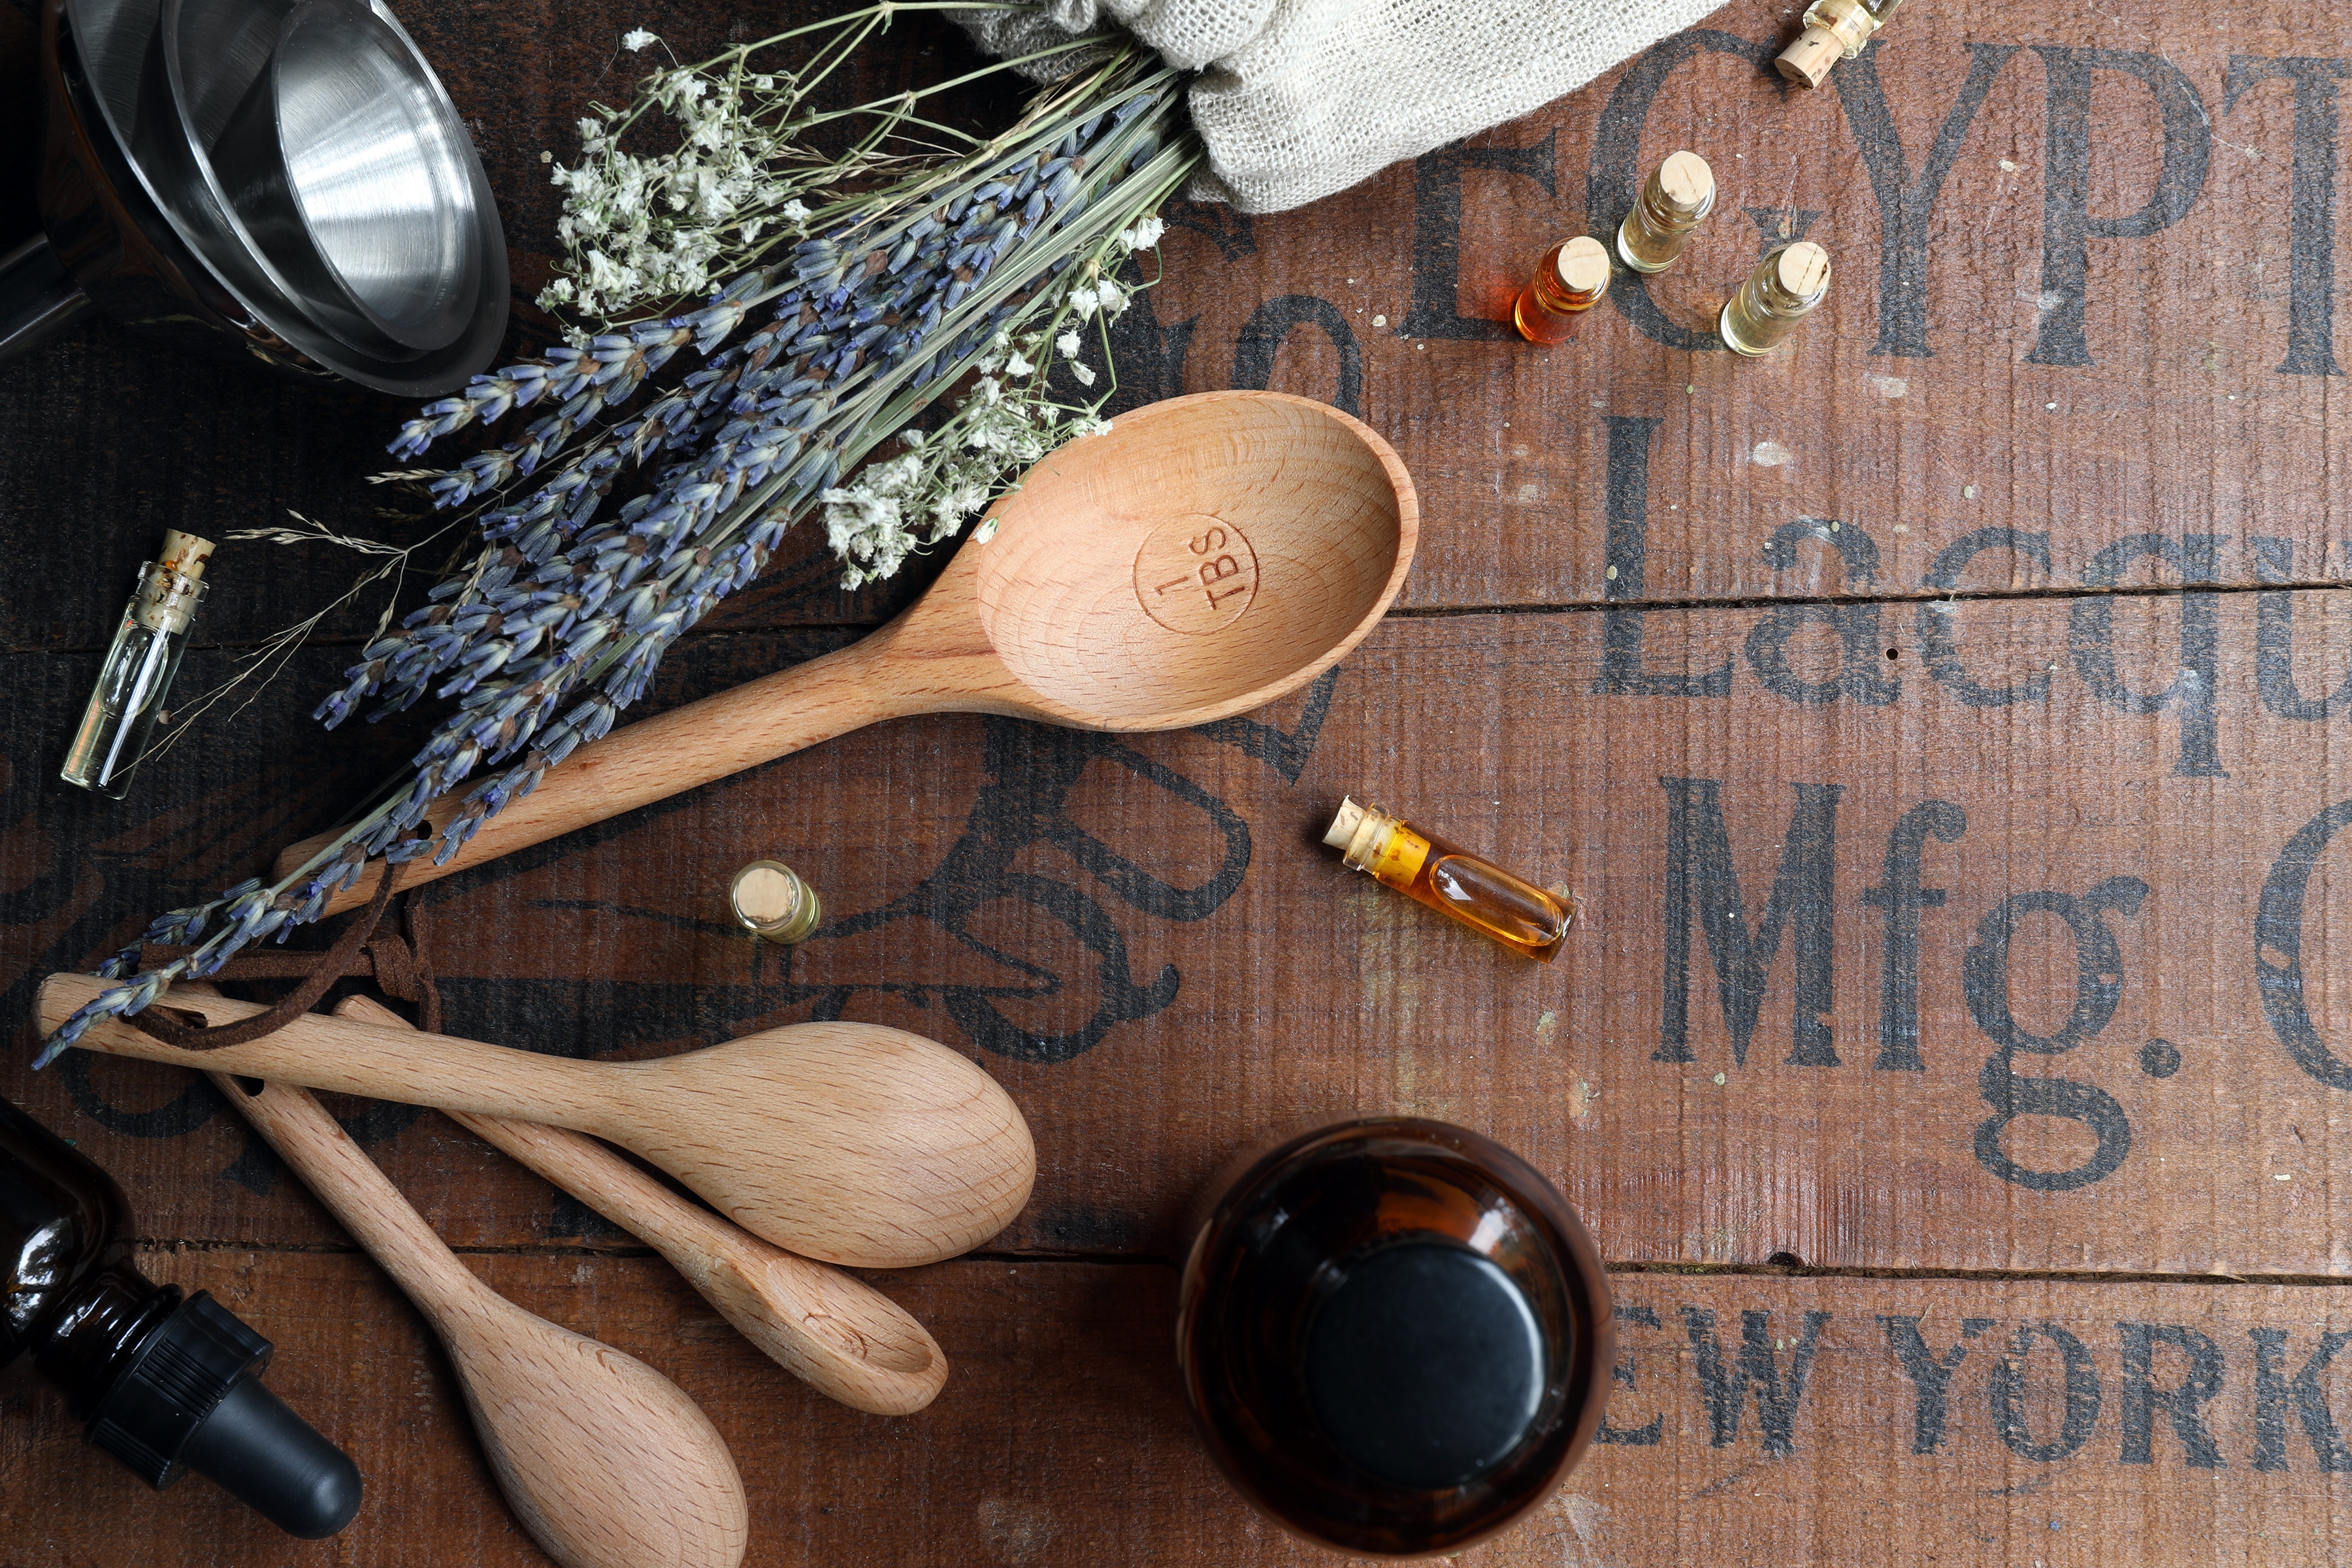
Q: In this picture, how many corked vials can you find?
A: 7